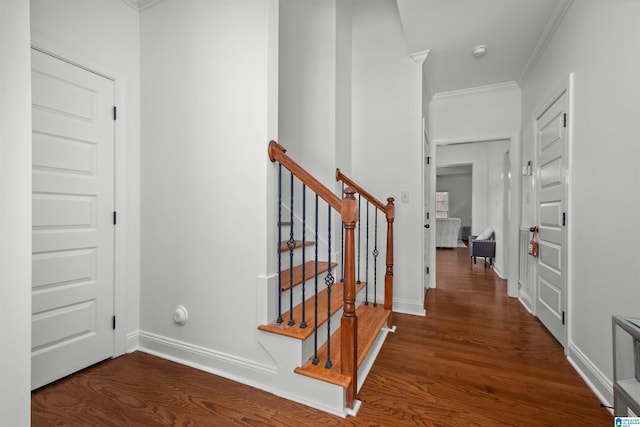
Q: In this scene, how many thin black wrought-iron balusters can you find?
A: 9